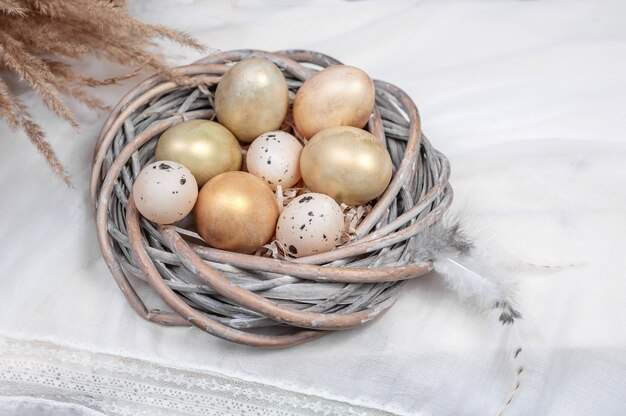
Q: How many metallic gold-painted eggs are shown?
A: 5